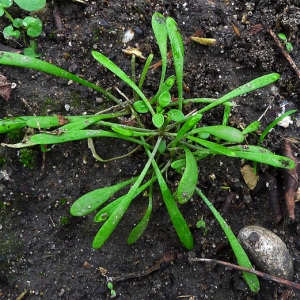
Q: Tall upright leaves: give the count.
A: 2